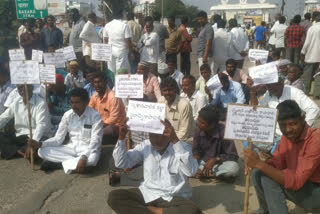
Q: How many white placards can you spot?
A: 13